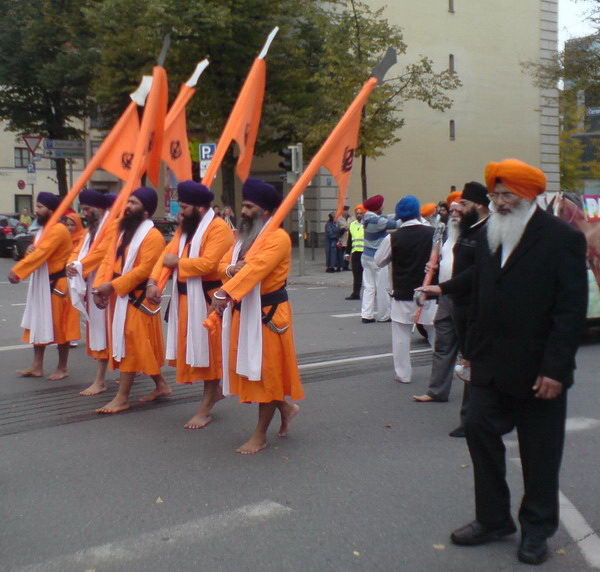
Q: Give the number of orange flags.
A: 5